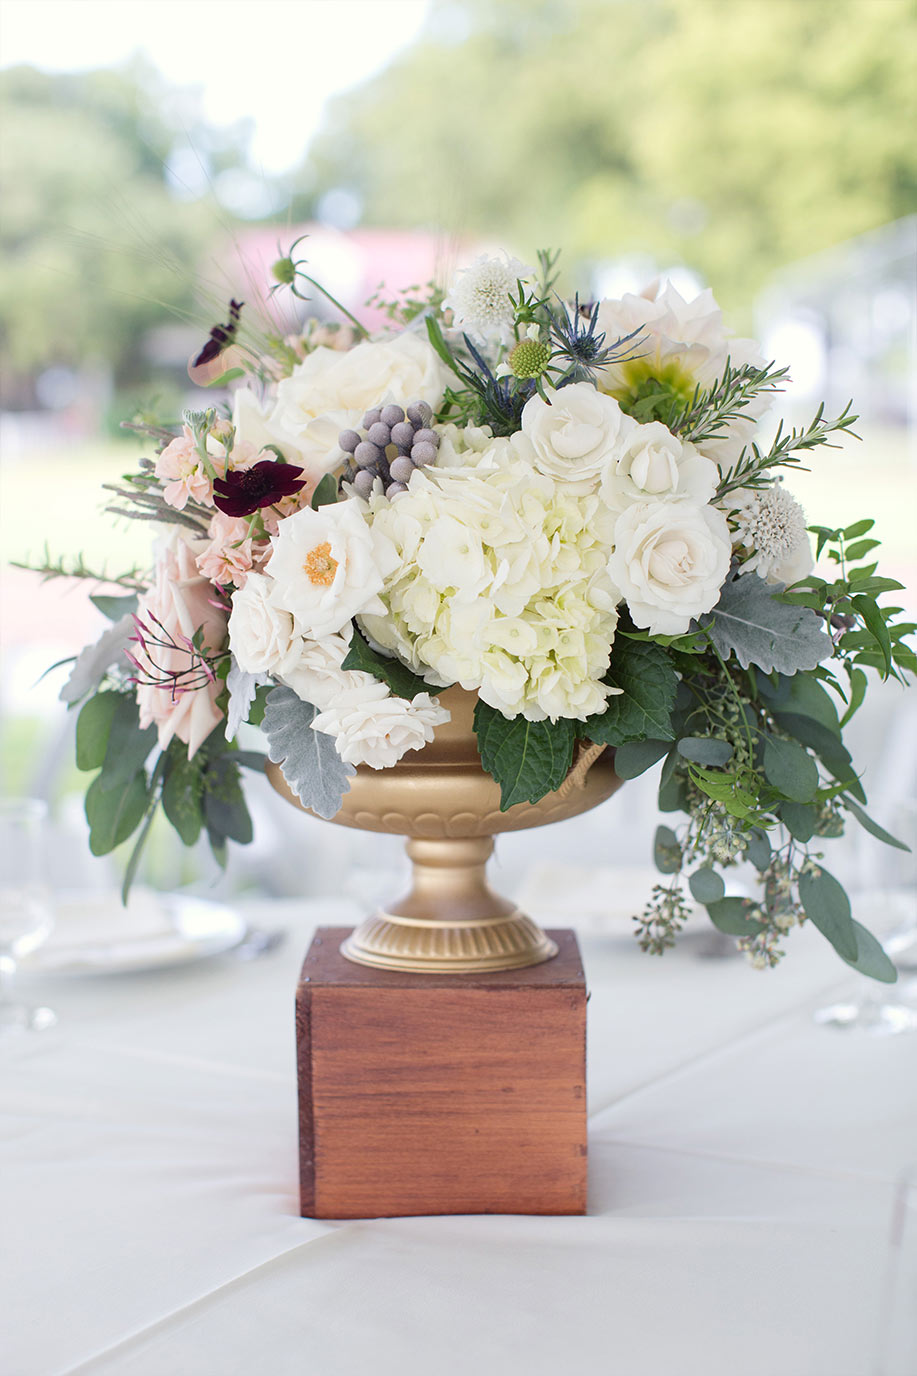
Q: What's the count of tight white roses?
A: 3